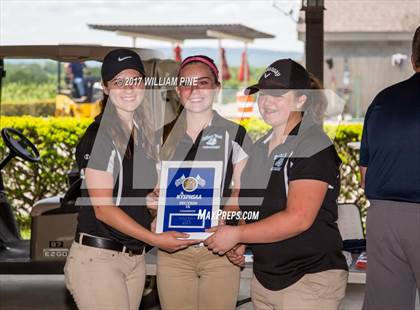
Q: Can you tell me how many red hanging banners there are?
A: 3